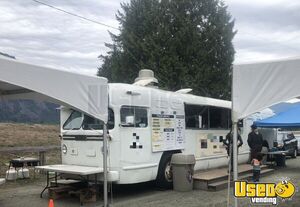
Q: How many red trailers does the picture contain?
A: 0